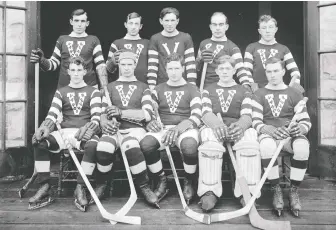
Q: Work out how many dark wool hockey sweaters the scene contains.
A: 10